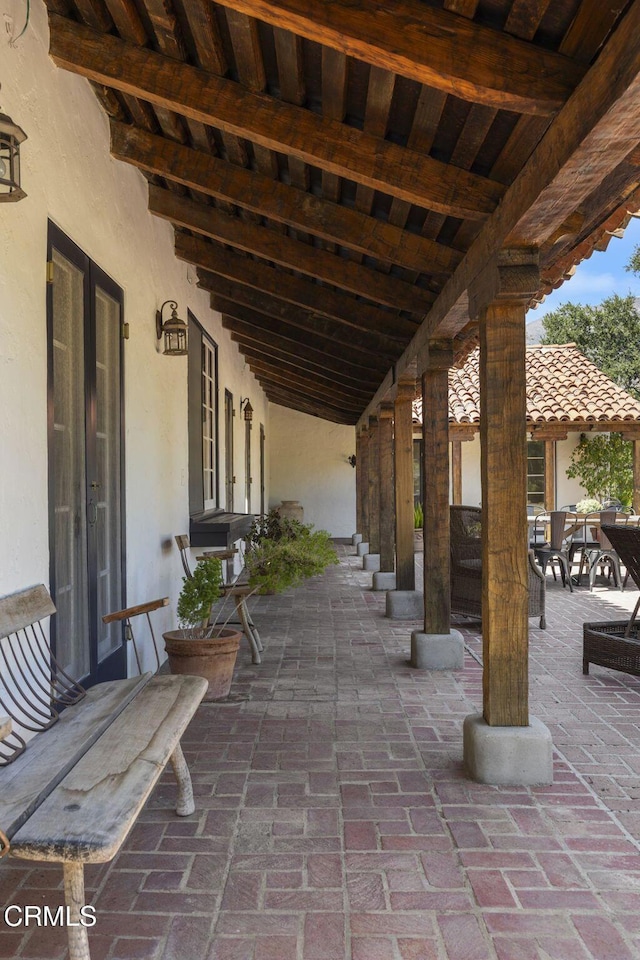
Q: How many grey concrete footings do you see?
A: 7